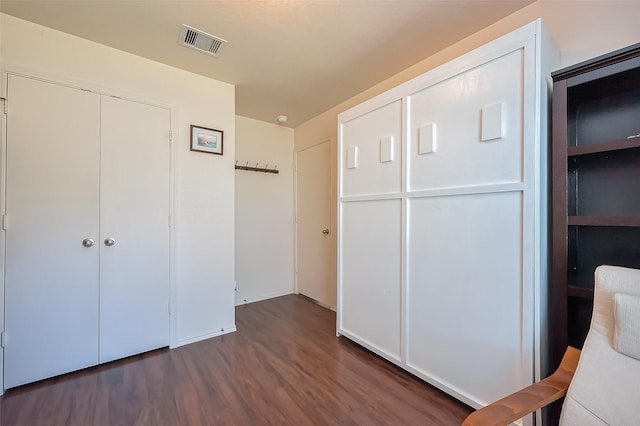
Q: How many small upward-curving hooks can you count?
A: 5